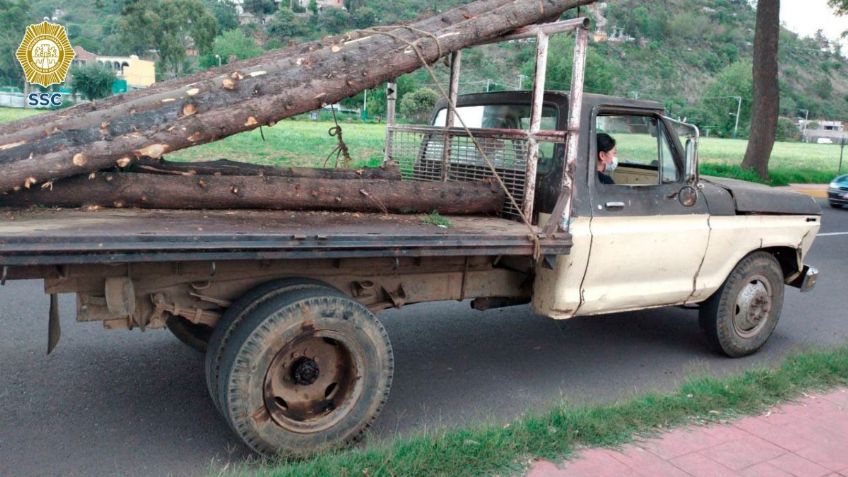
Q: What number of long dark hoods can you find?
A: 1